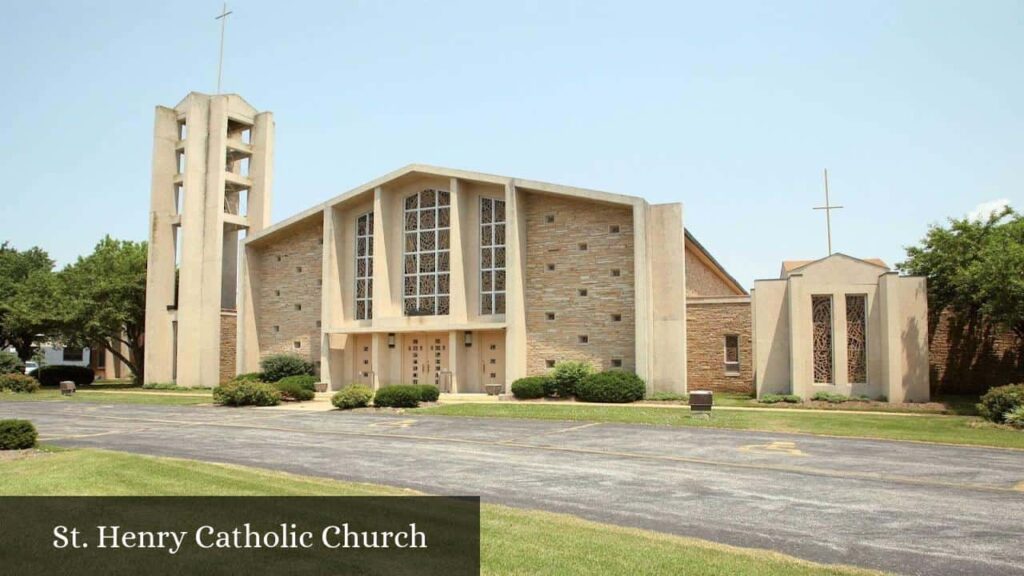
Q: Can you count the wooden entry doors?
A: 4